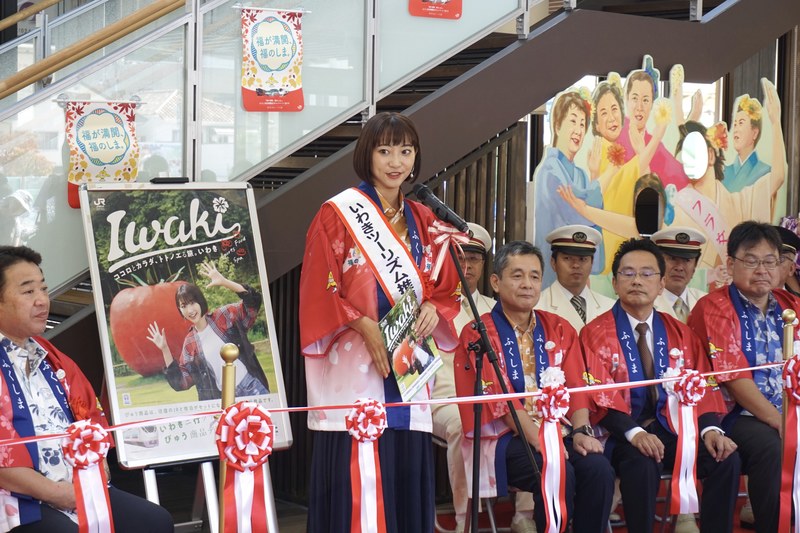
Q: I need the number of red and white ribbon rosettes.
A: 6